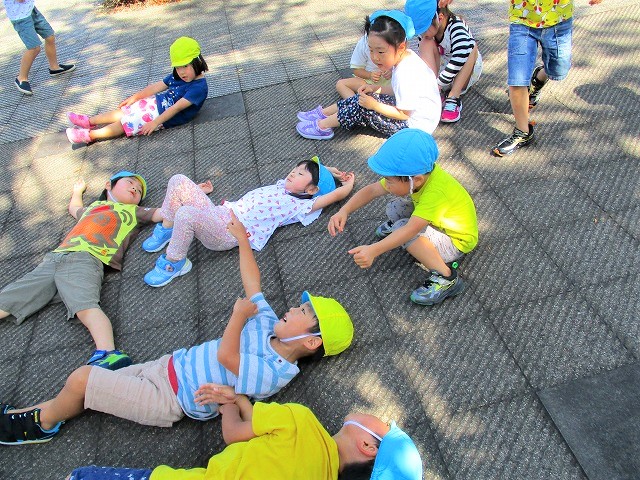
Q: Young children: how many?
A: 11